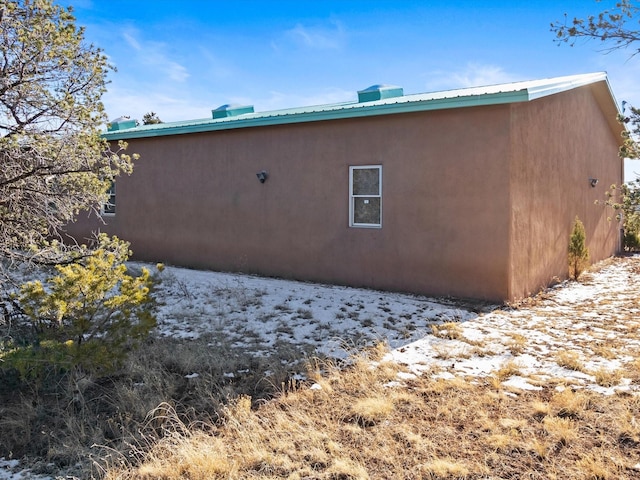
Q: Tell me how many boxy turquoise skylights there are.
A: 3